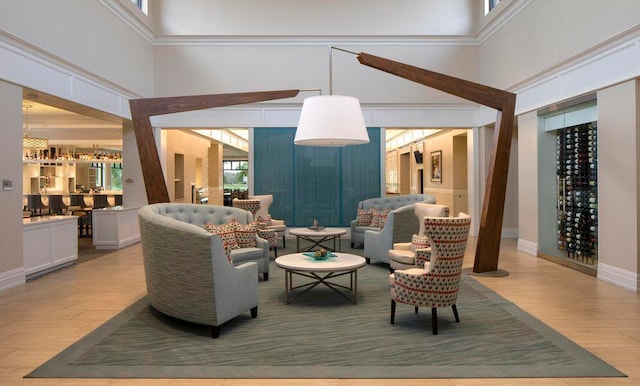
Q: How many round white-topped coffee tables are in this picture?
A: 2